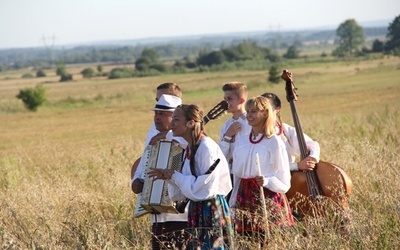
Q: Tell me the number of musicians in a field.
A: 6